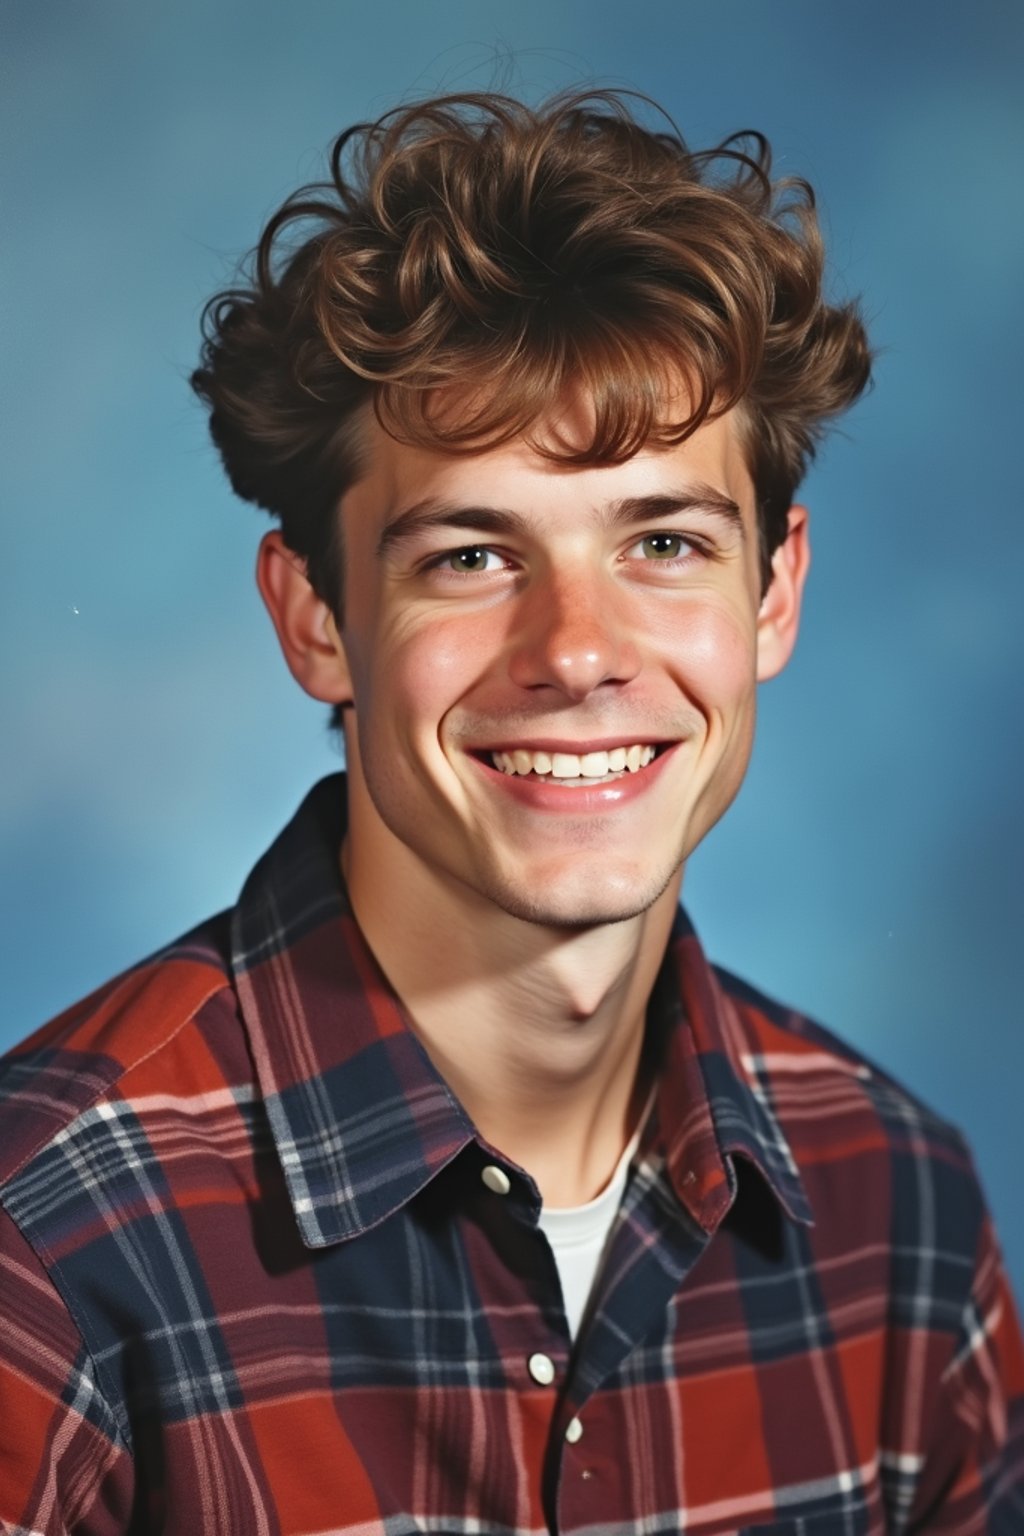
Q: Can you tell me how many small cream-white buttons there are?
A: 3